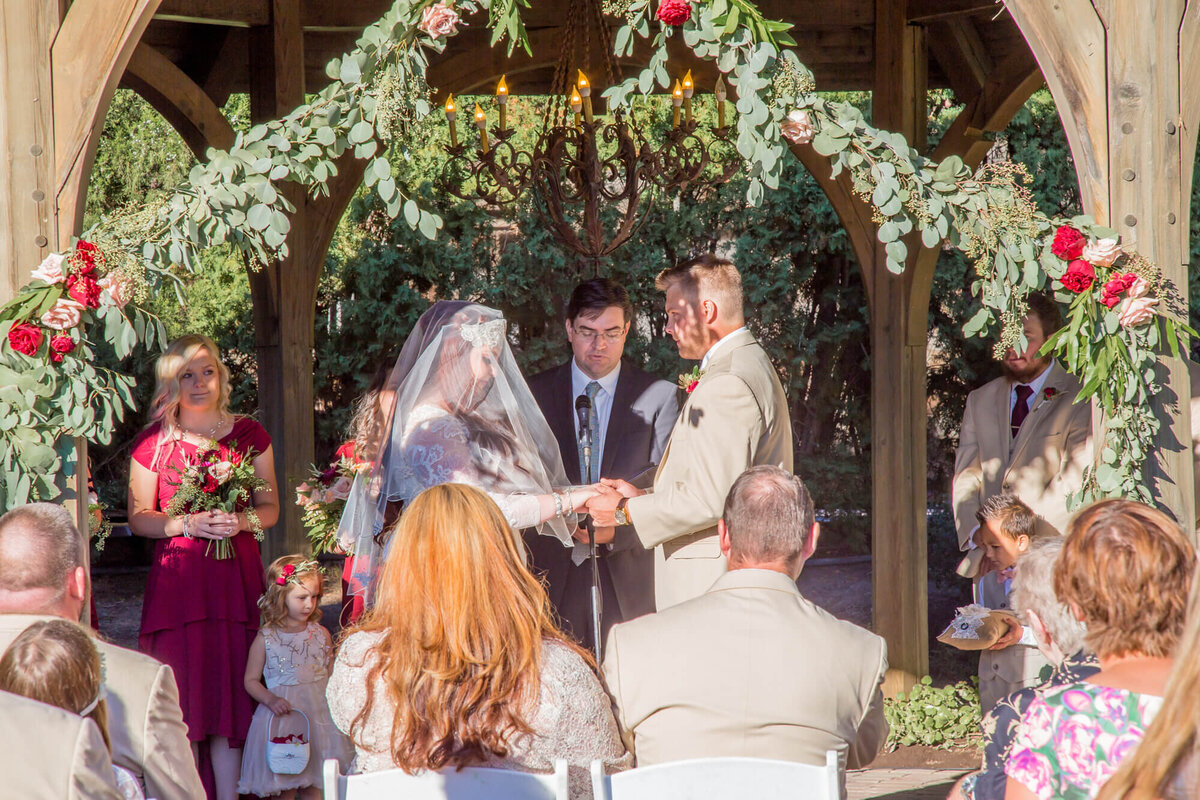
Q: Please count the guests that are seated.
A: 8